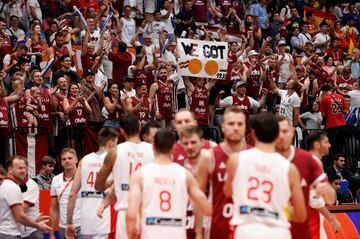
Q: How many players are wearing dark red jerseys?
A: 4